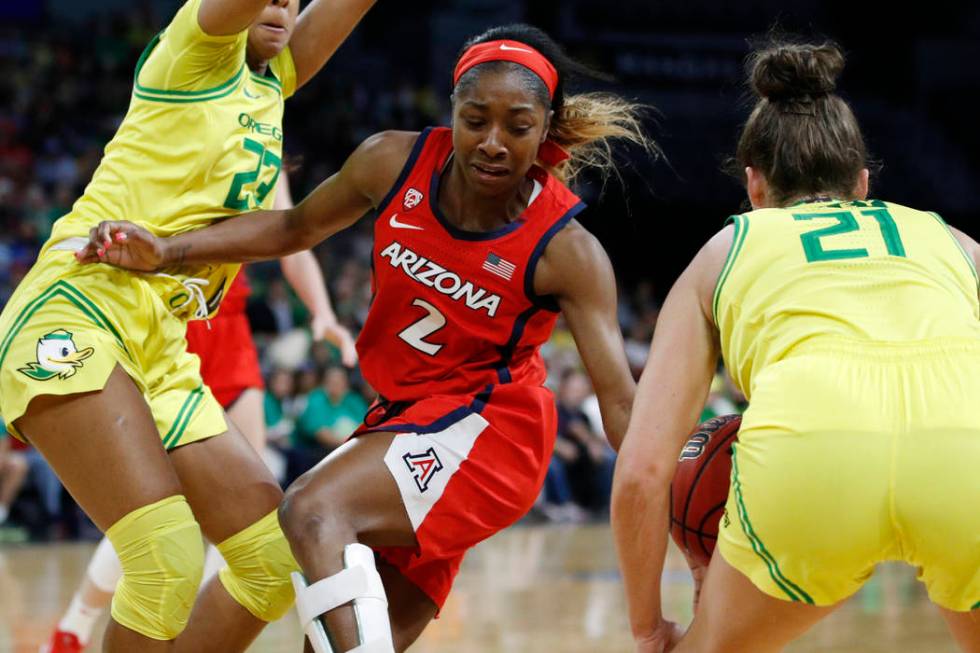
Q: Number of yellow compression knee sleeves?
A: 2